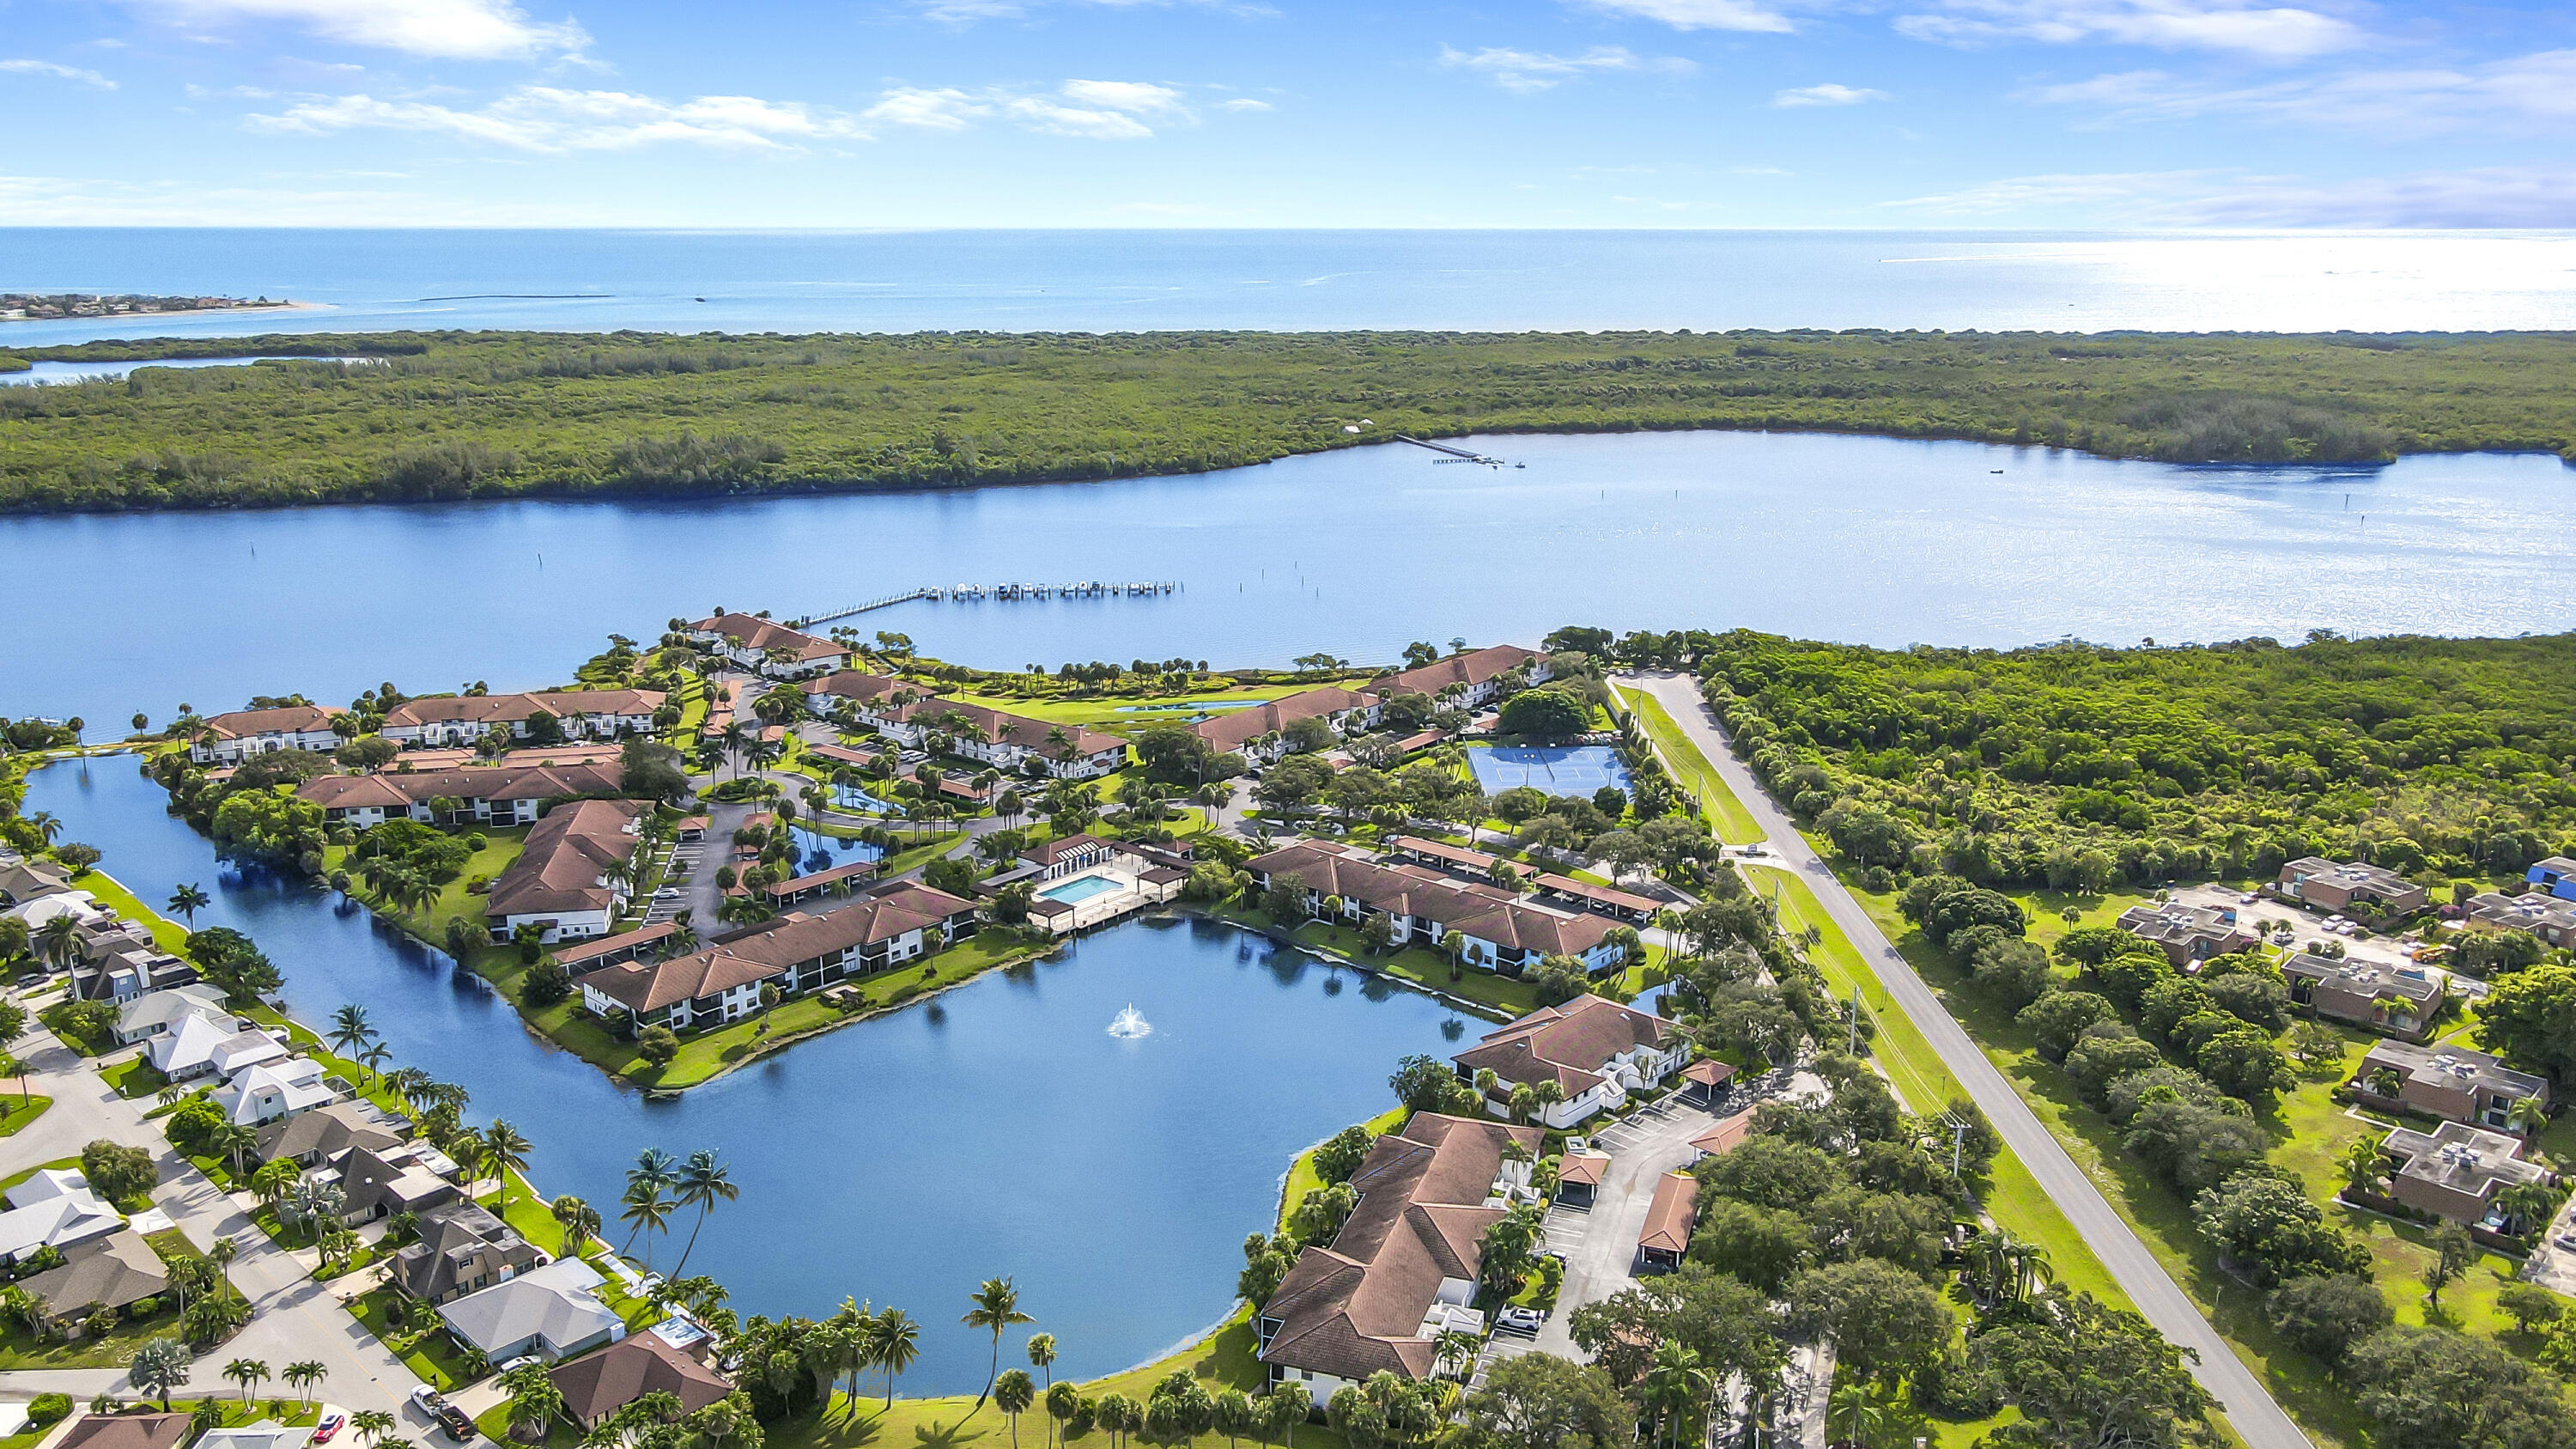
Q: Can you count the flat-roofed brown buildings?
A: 6